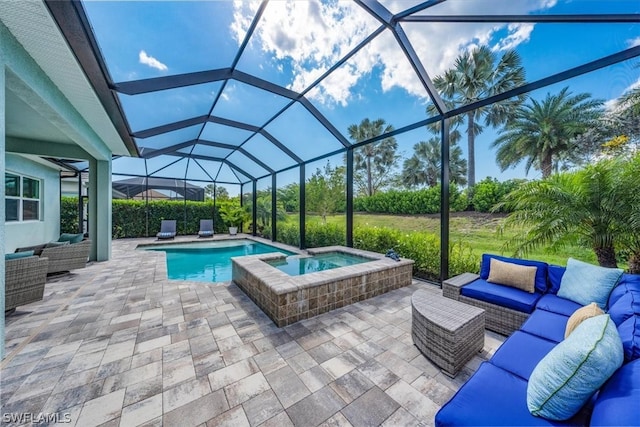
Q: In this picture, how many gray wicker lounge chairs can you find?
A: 2